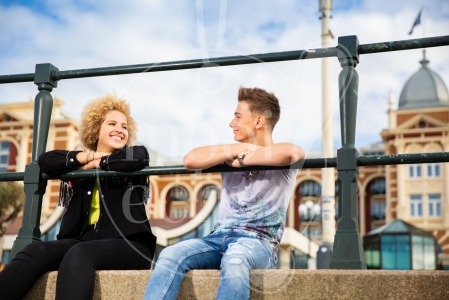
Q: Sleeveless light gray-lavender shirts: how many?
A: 1